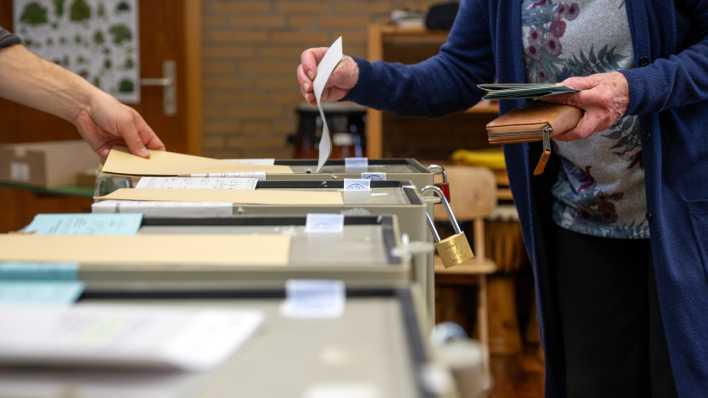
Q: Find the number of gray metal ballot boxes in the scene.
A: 4